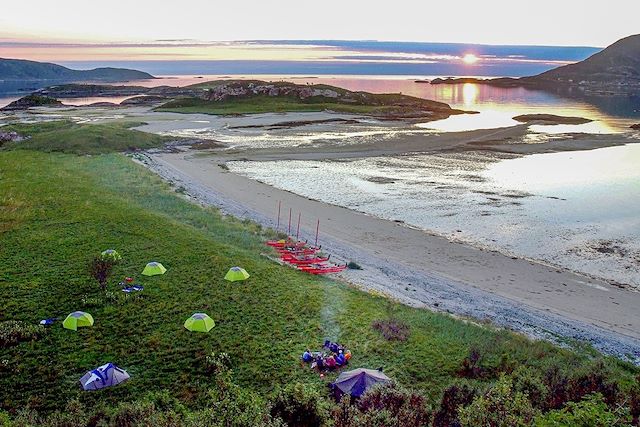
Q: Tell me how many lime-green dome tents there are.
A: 5